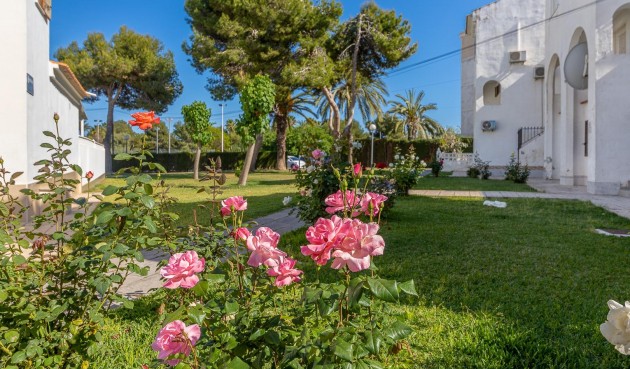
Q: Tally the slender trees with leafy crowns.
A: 2